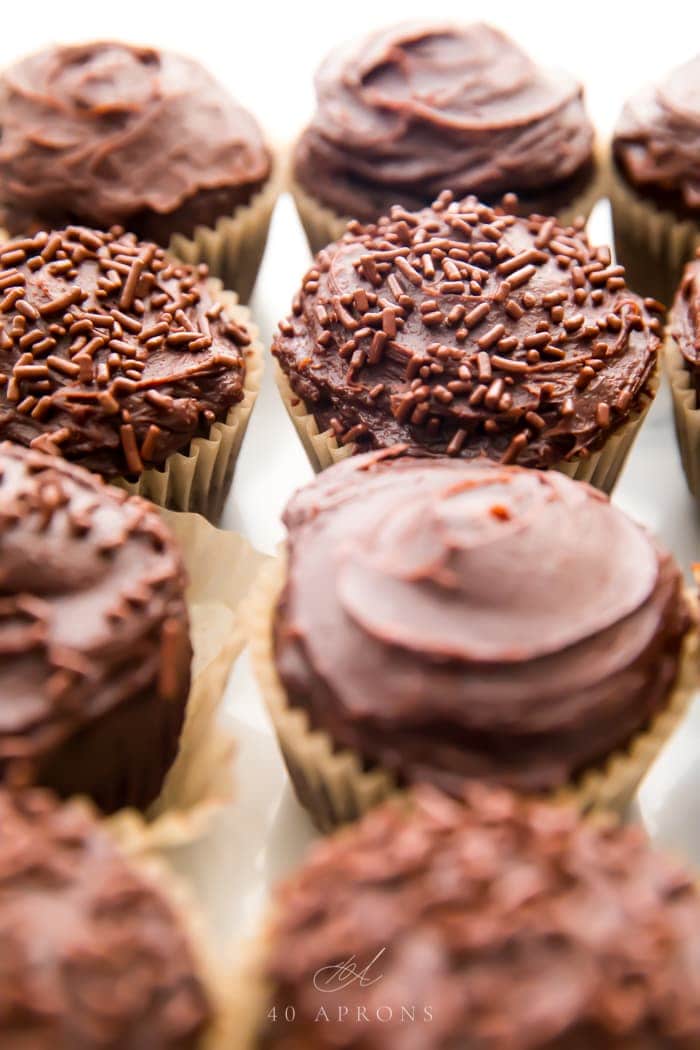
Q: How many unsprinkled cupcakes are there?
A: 4